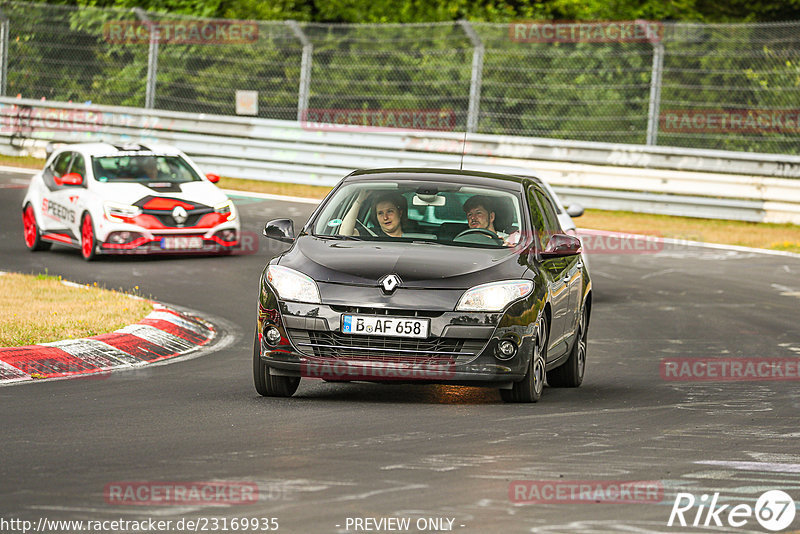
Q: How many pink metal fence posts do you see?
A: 0